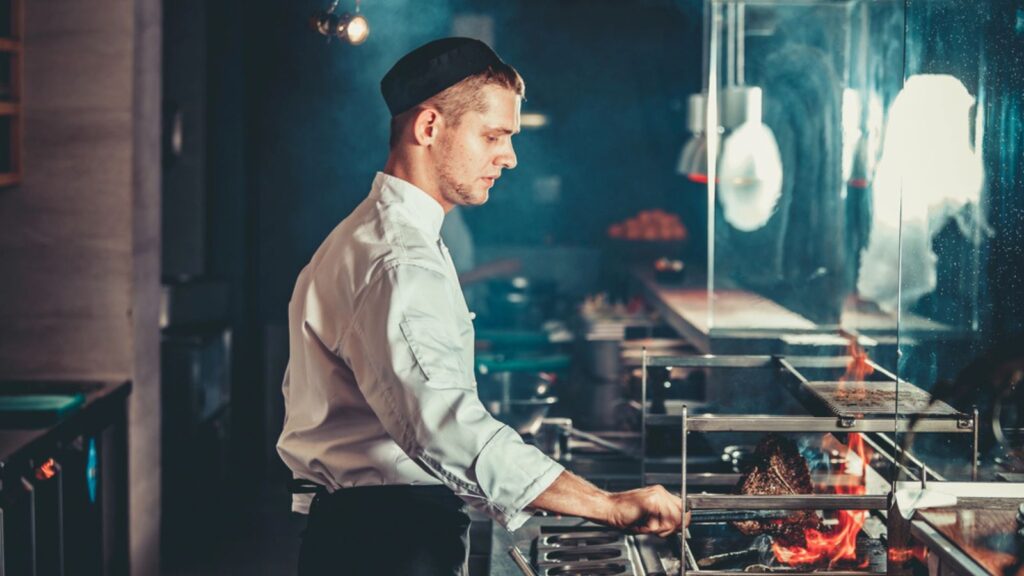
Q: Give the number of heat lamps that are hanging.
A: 2